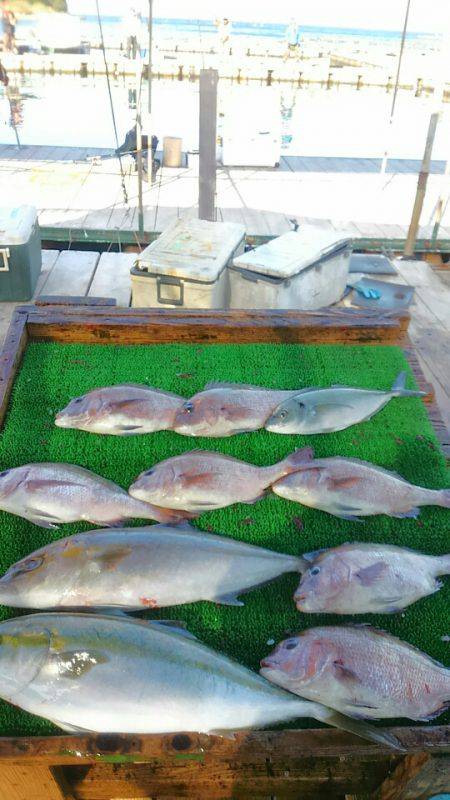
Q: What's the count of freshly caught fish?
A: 10